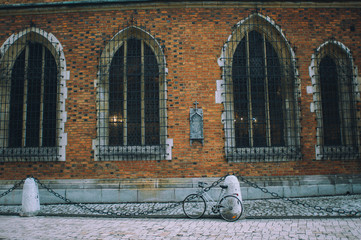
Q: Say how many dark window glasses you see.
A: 4